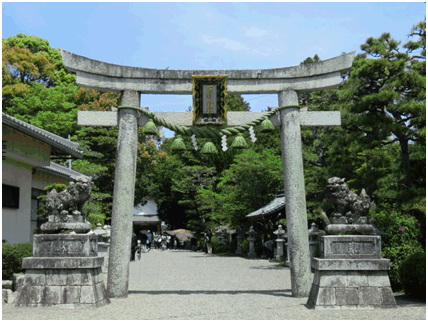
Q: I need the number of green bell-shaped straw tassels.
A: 5